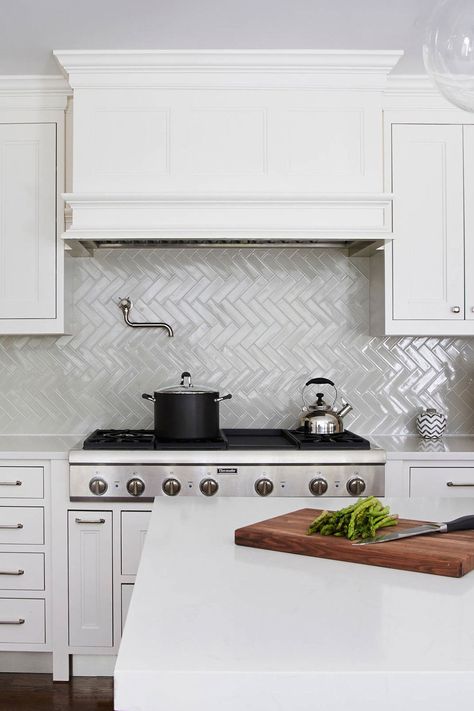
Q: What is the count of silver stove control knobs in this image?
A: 7